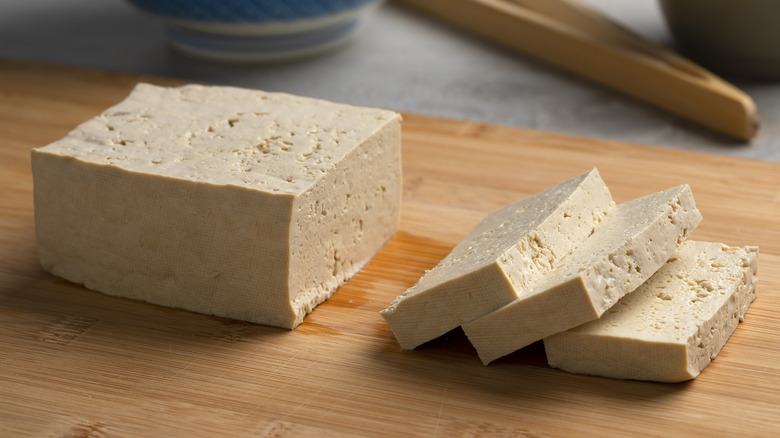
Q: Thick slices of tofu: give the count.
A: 3